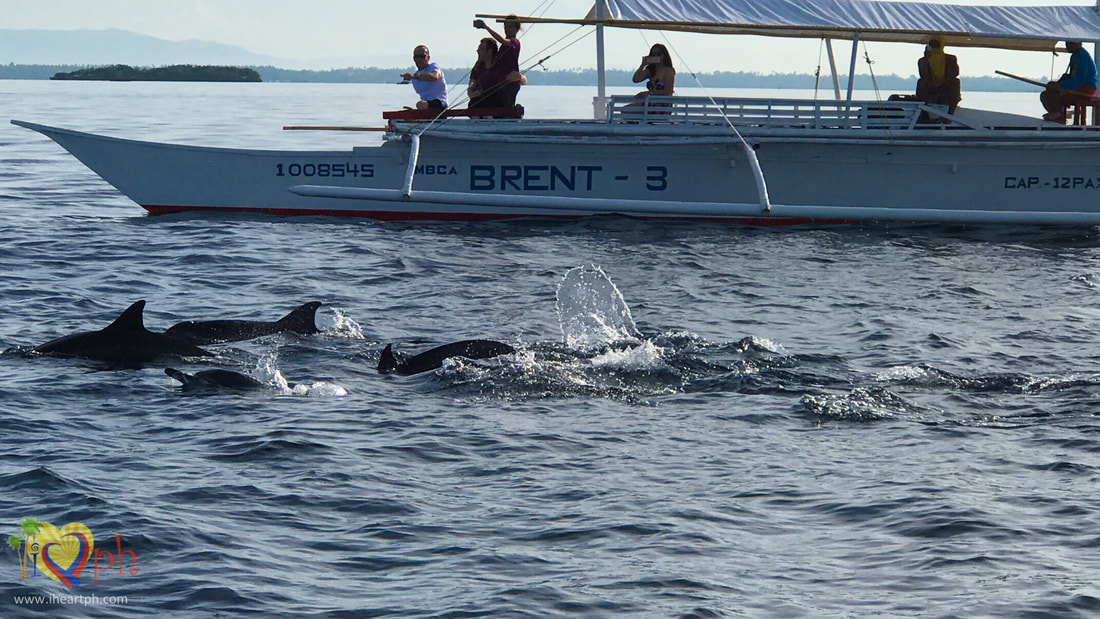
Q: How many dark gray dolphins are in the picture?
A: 4